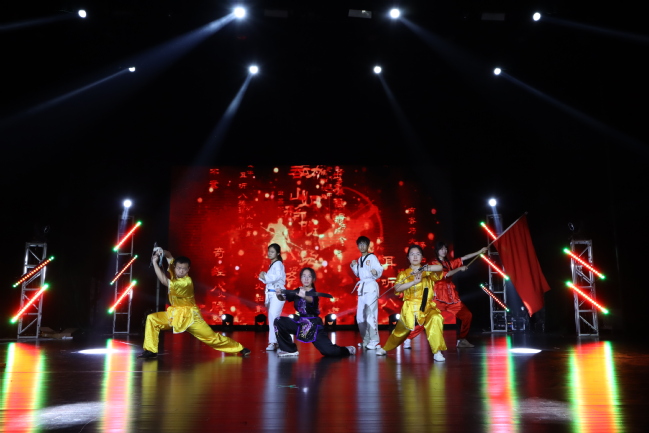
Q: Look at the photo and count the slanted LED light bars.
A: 10